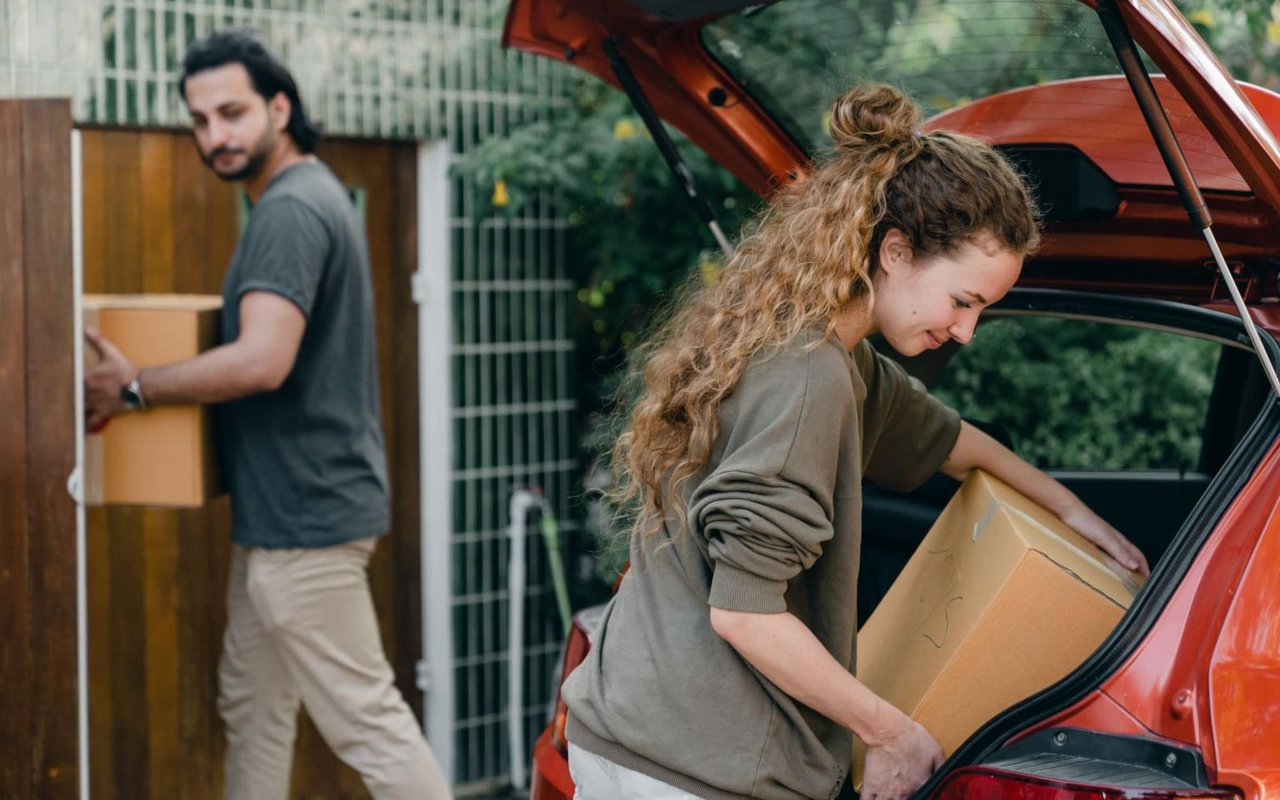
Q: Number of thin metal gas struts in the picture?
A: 2